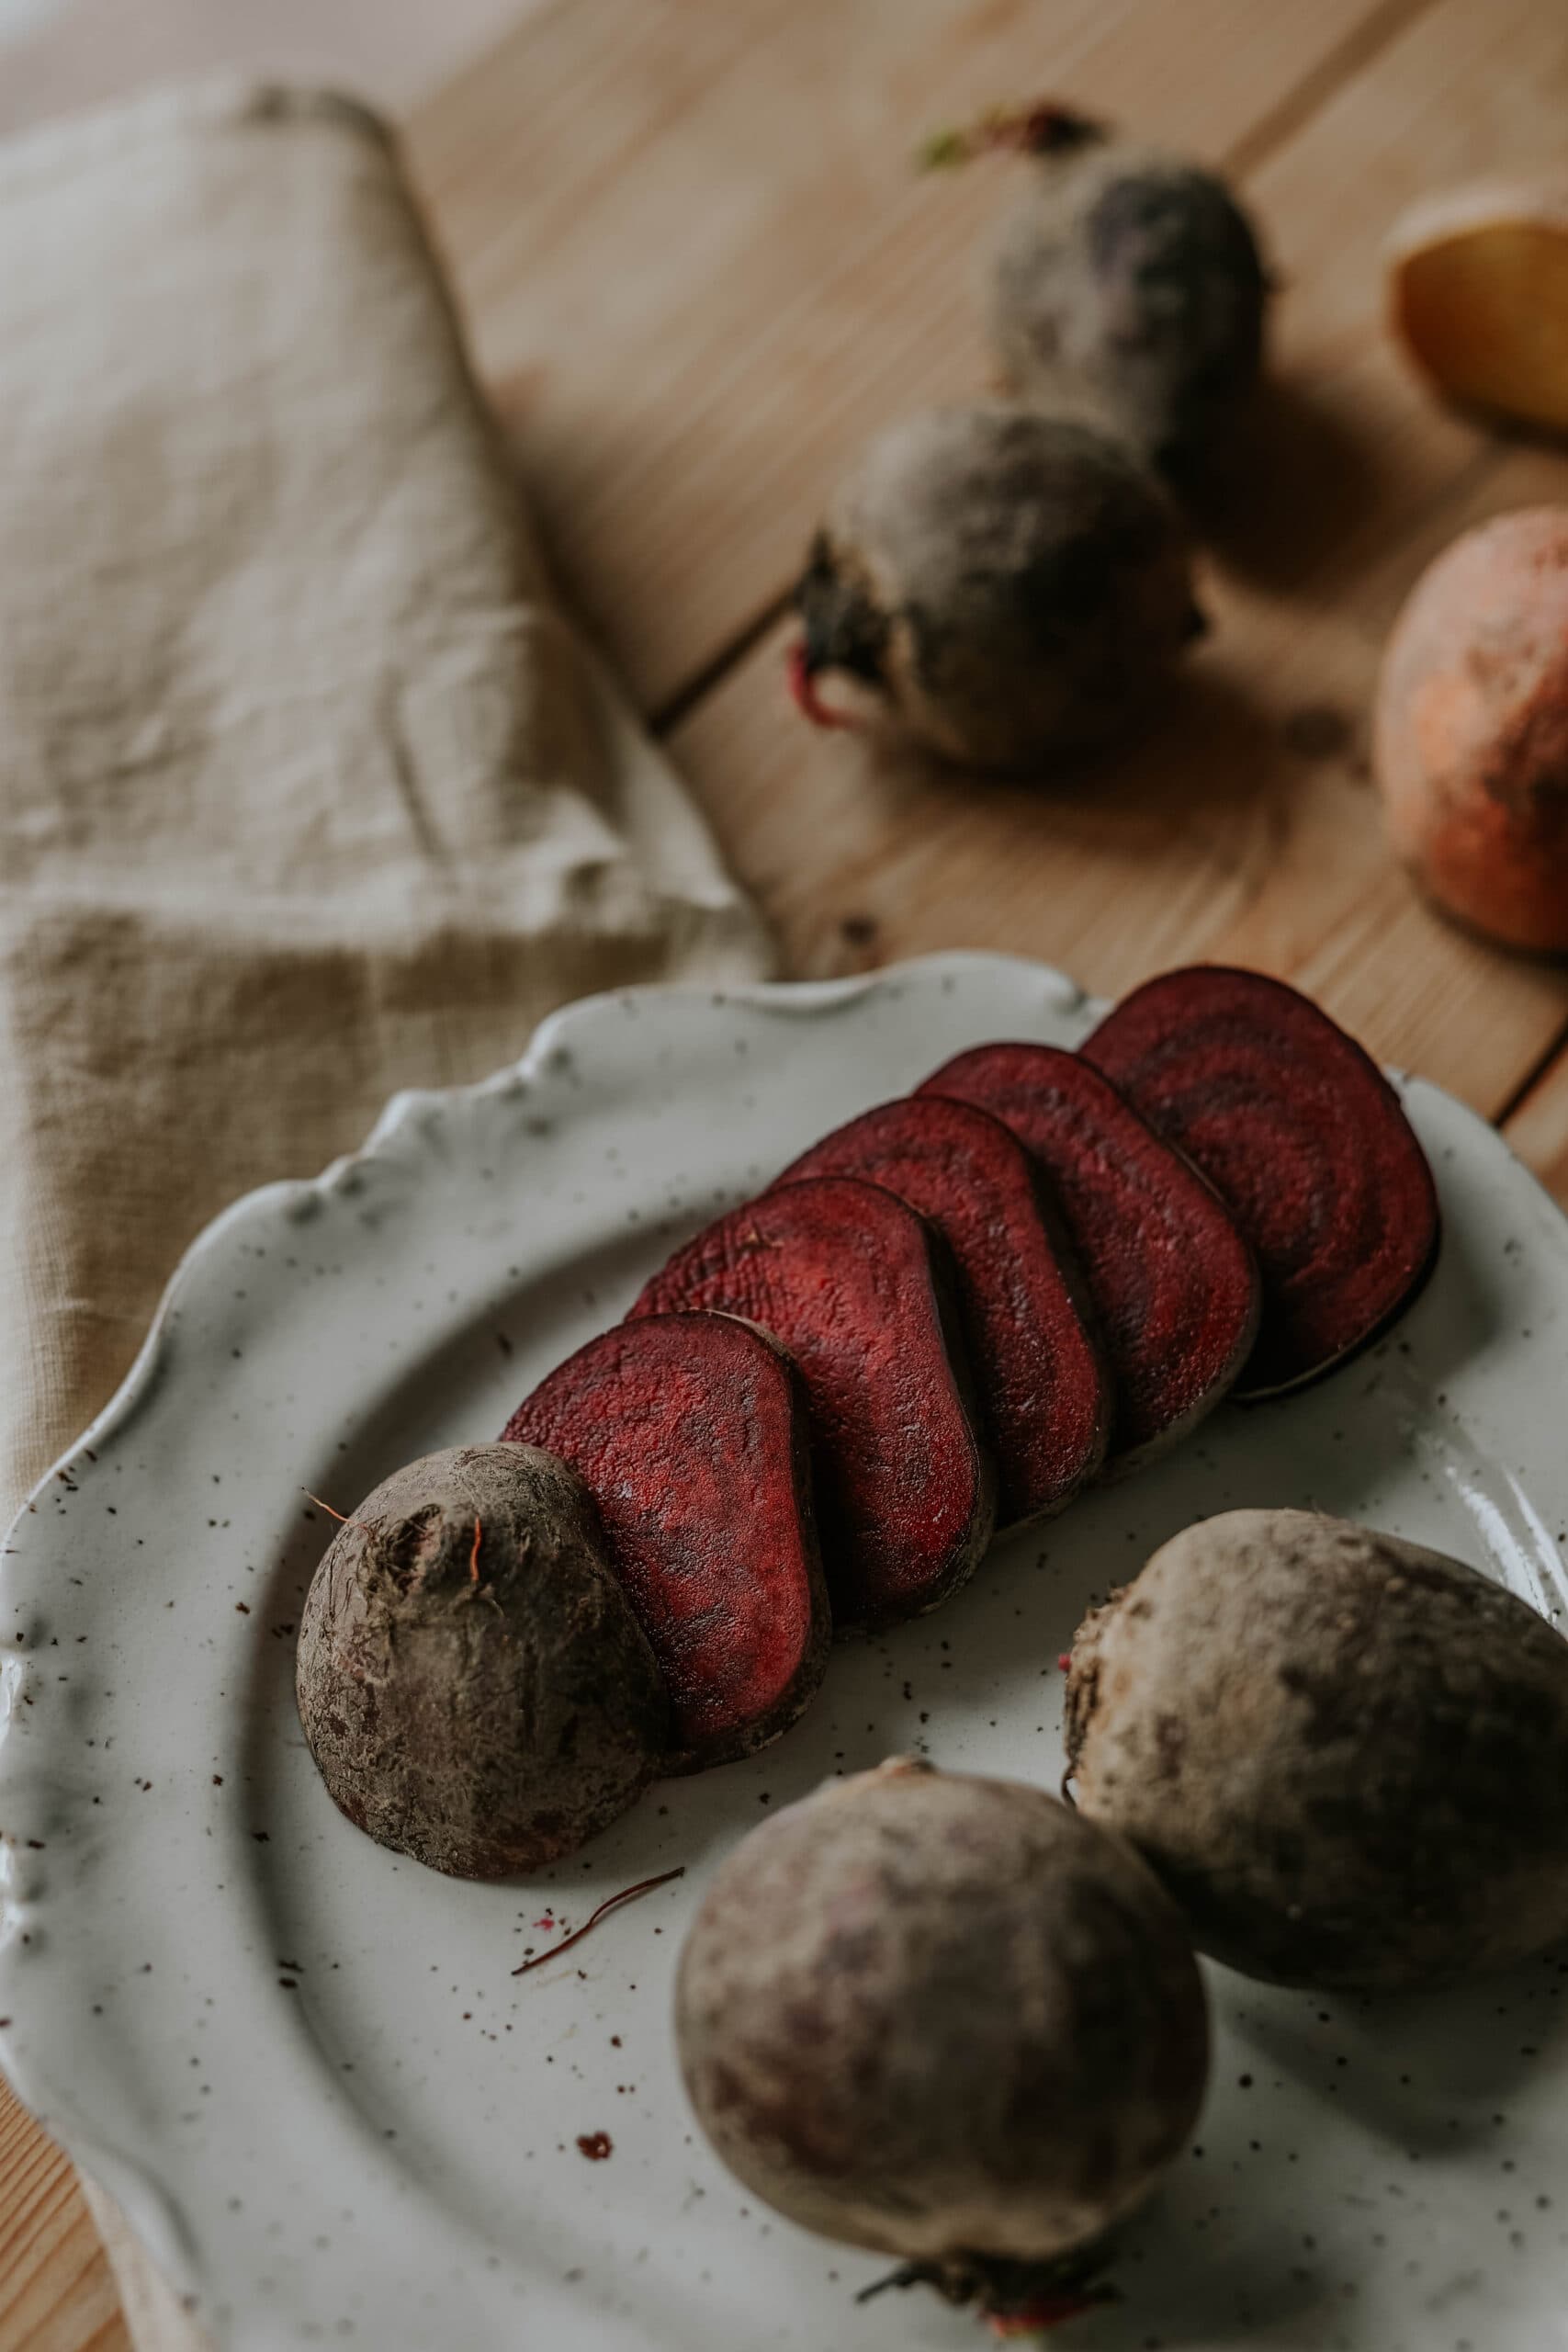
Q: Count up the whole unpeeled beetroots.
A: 4